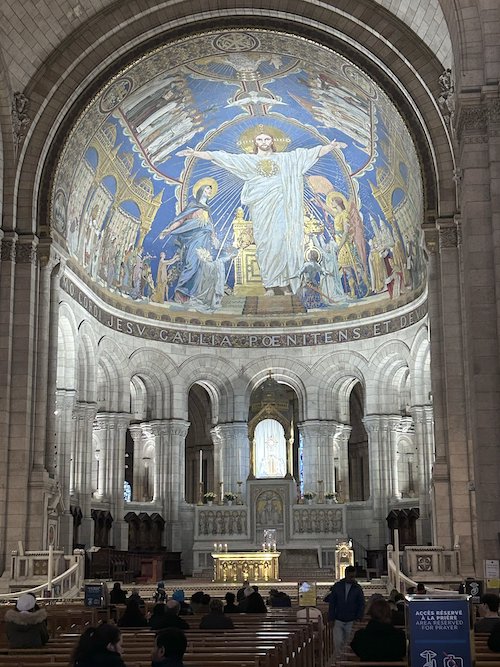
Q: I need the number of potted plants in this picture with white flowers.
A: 4